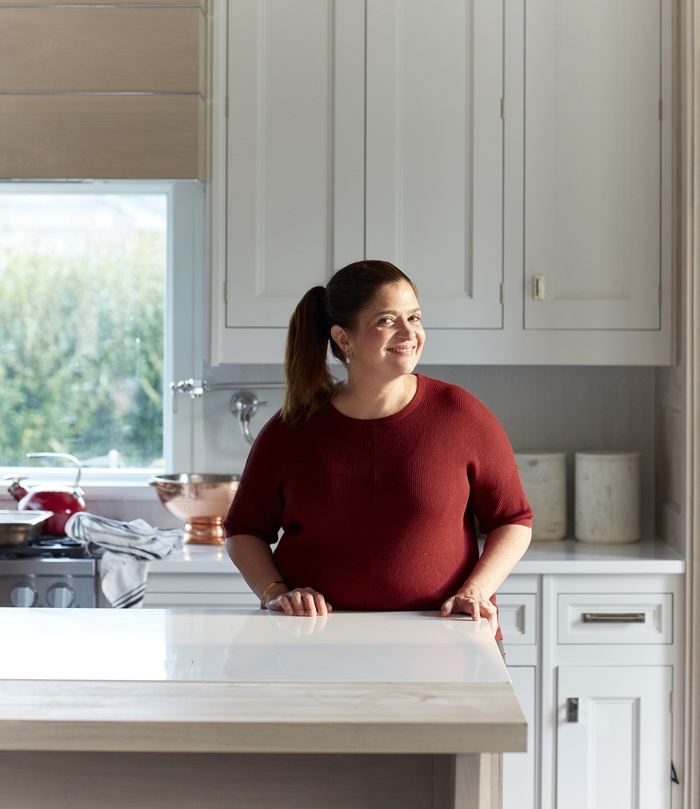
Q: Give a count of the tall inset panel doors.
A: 3